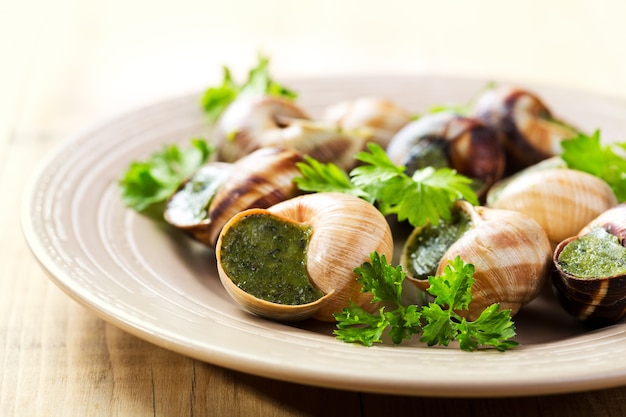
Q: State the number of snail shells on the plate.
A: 9